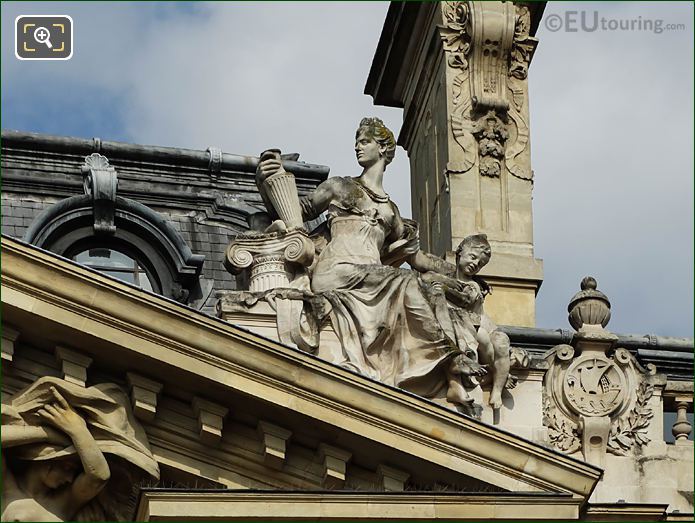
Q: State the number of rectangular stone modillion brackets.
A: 7